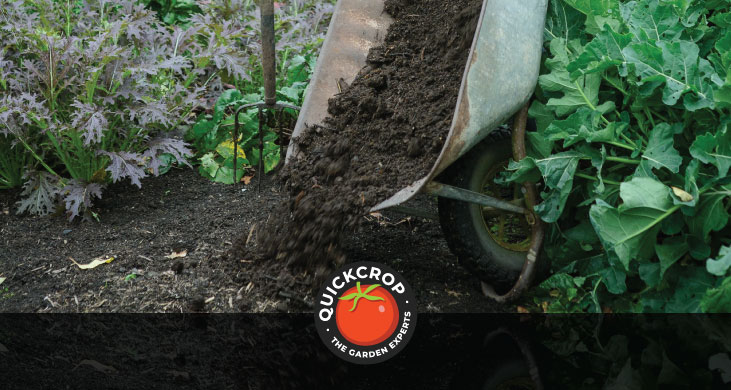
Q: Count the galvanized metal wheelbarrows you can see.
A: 1